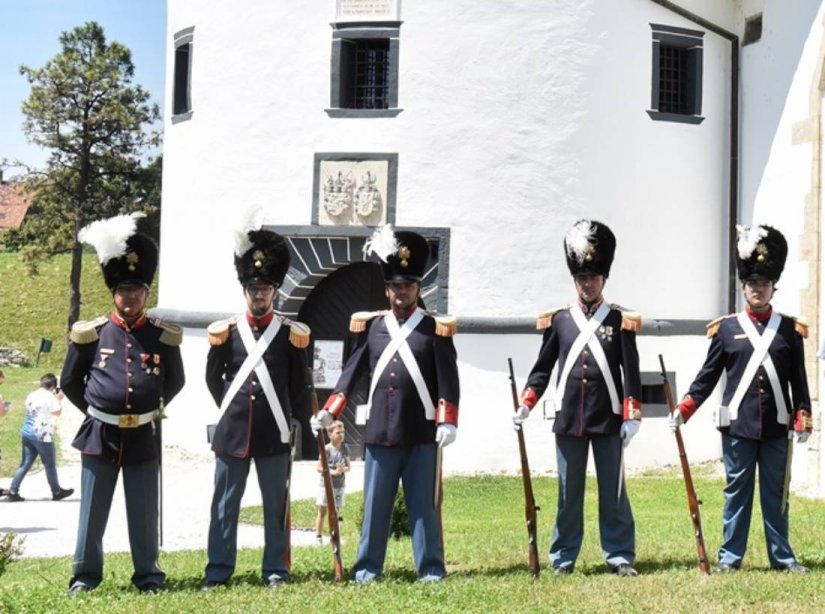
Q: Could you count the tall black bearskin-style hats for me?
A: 5